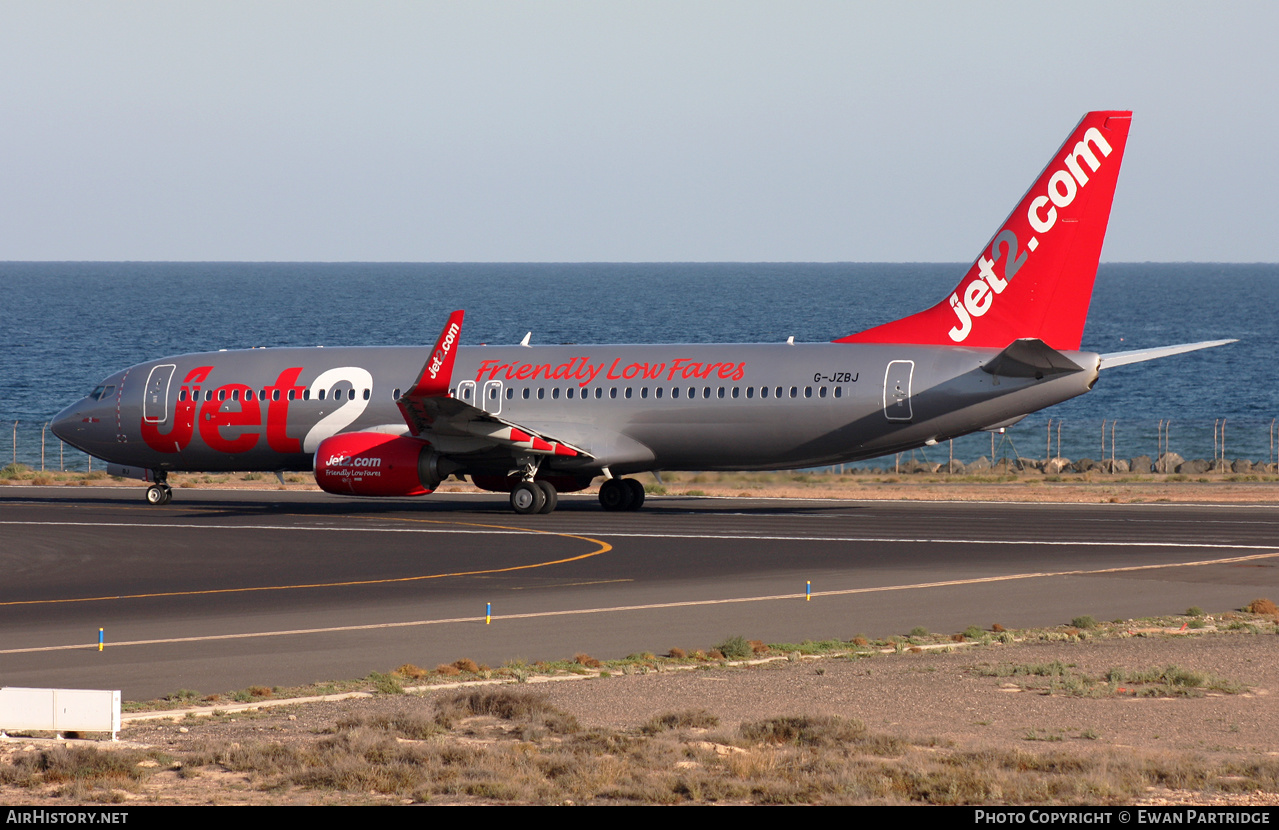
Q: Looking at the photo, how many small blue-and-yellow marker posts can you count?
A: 3